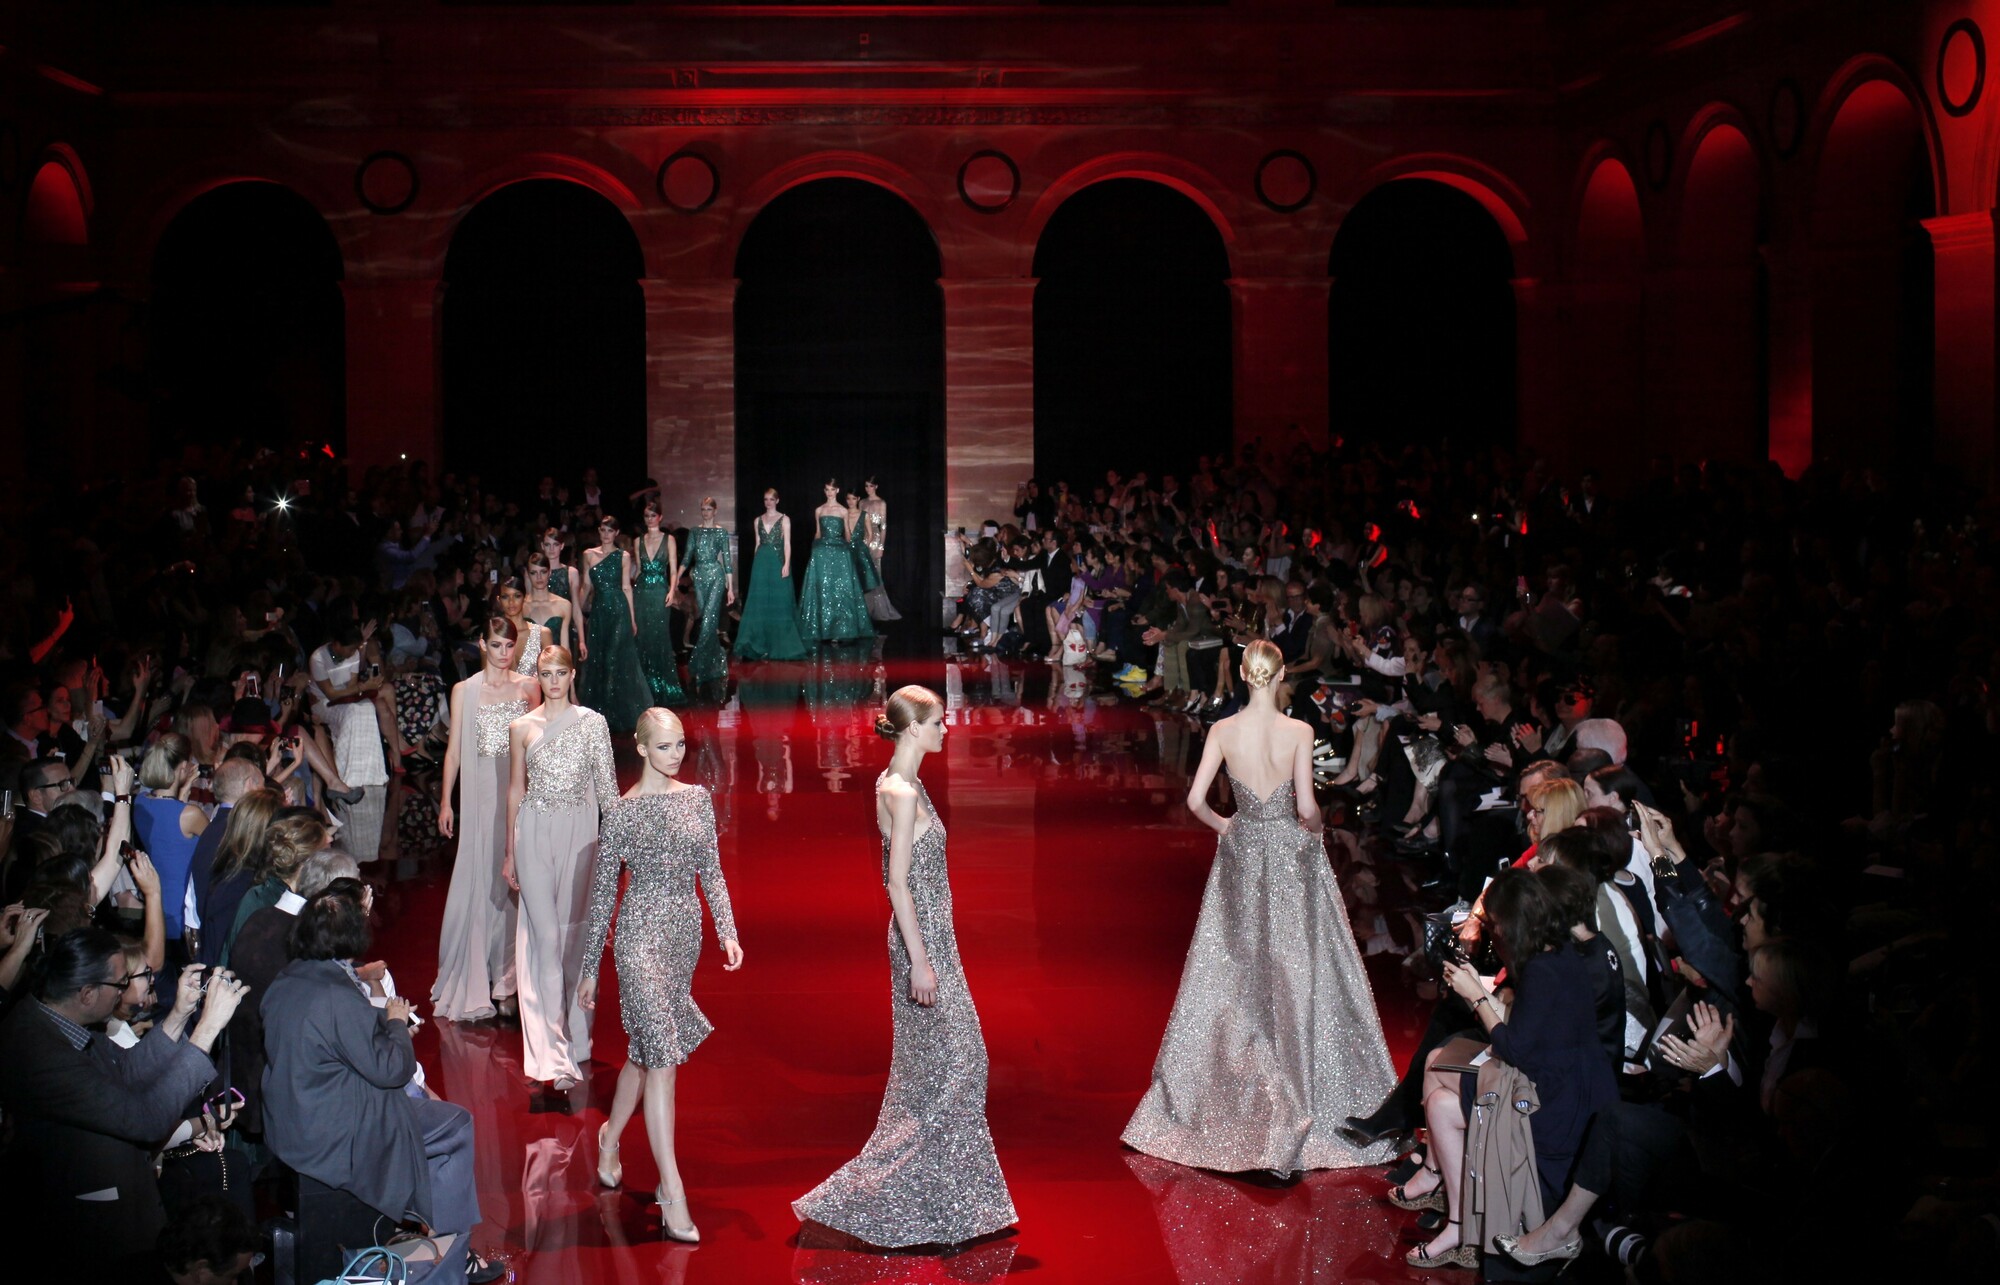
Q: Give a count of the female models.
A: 15